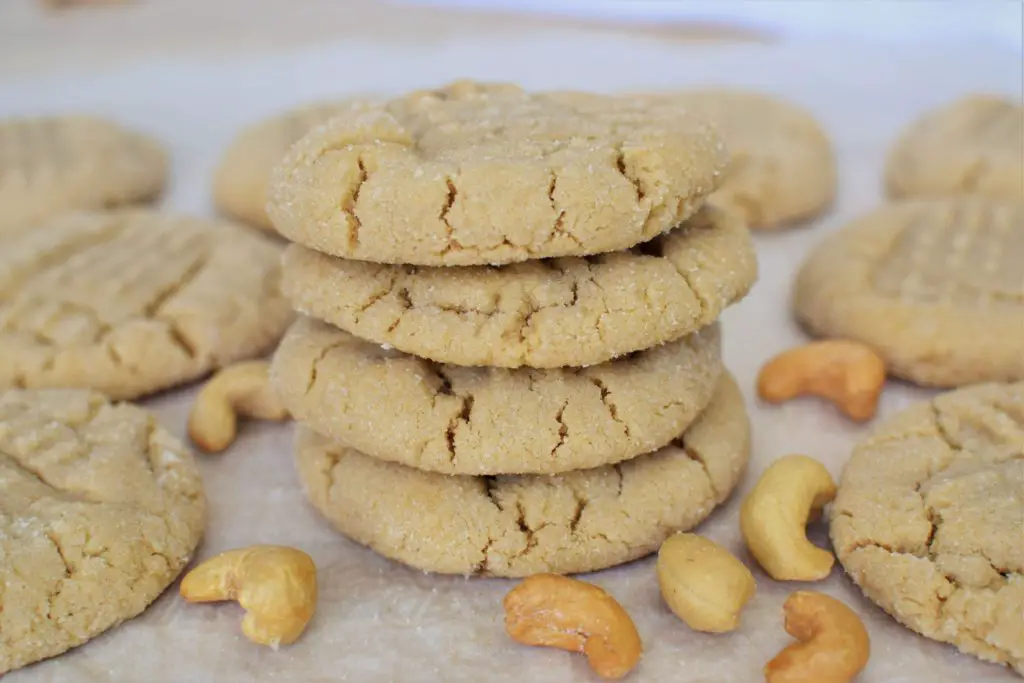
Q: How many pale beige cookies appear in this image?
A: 12